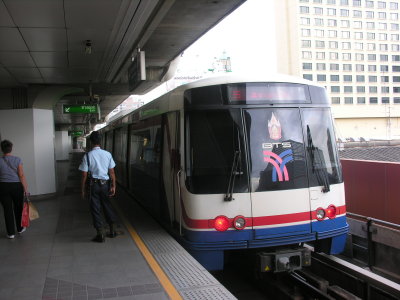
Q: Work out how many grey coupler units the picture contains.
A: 1